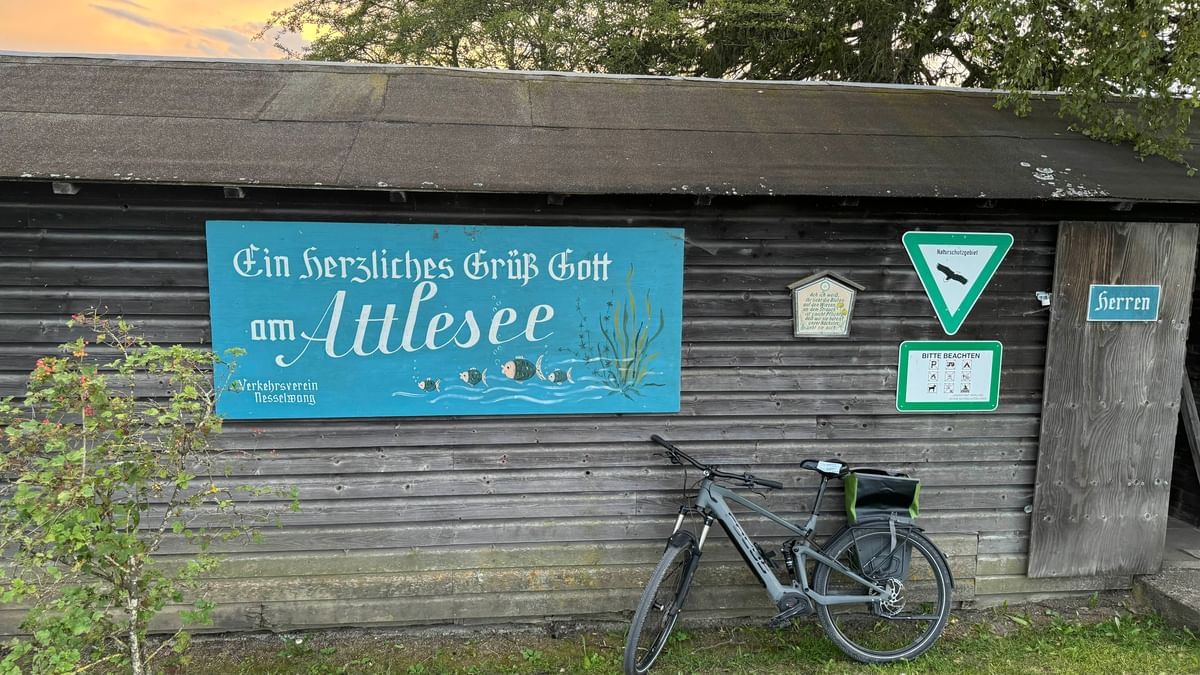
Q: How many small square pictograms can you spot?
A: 9